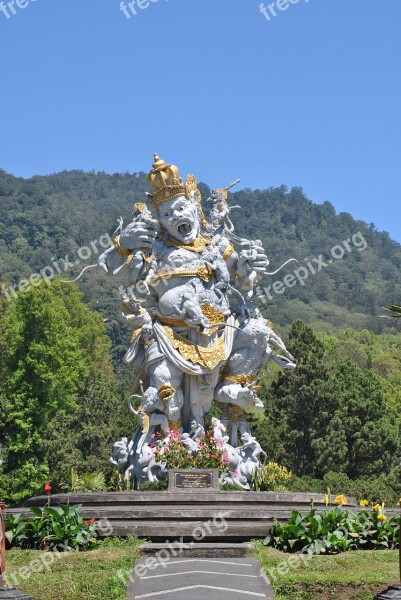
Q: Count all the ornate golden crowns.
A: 1